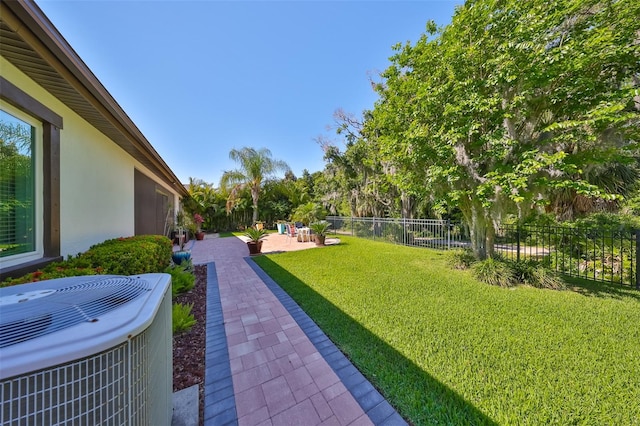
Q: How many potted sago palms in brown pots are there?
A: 2